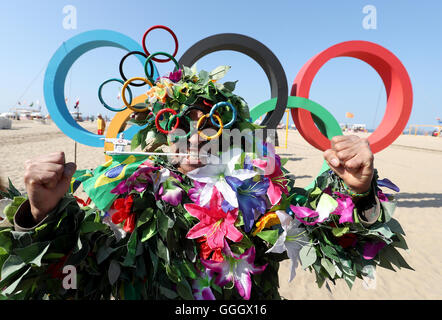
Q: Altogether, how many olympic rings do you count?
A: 15